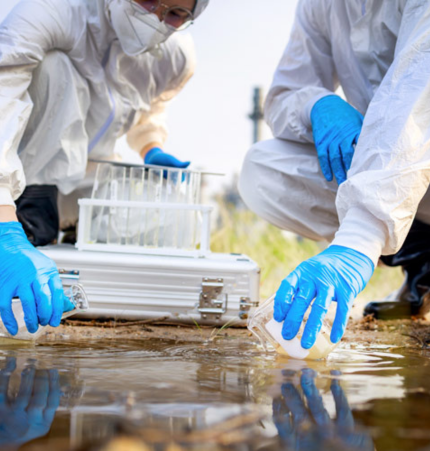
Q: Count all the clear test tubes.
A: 6